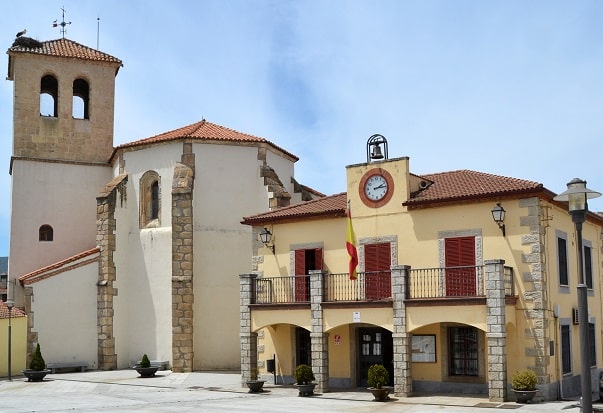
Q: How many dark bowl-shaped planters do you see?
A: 6